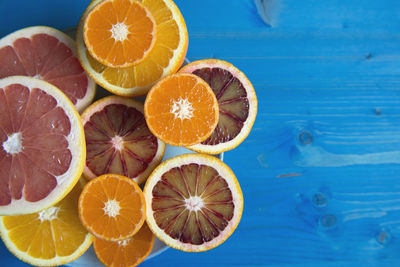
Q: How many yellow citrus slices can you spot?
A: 2